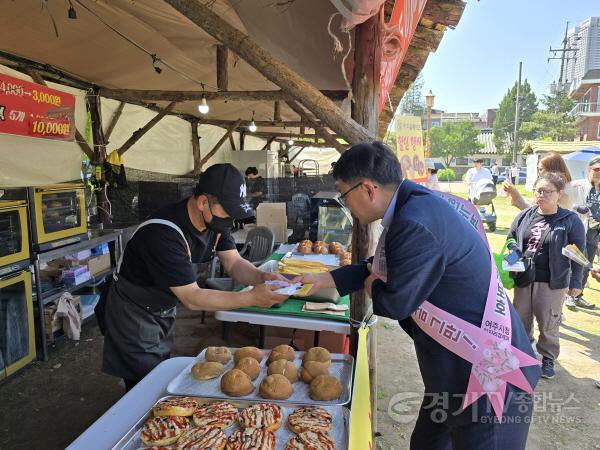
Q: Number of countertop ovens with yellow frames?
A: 2